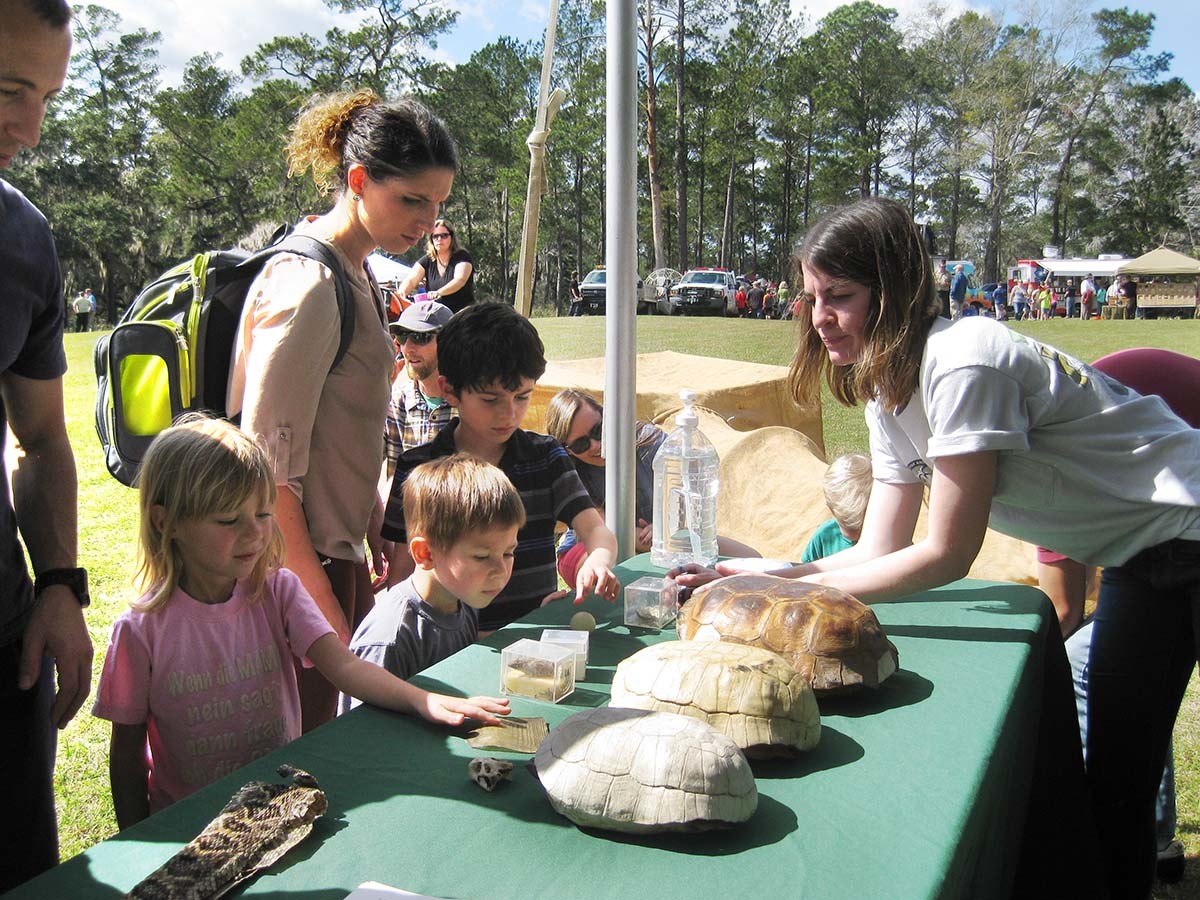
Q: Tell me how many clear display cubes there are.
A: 3